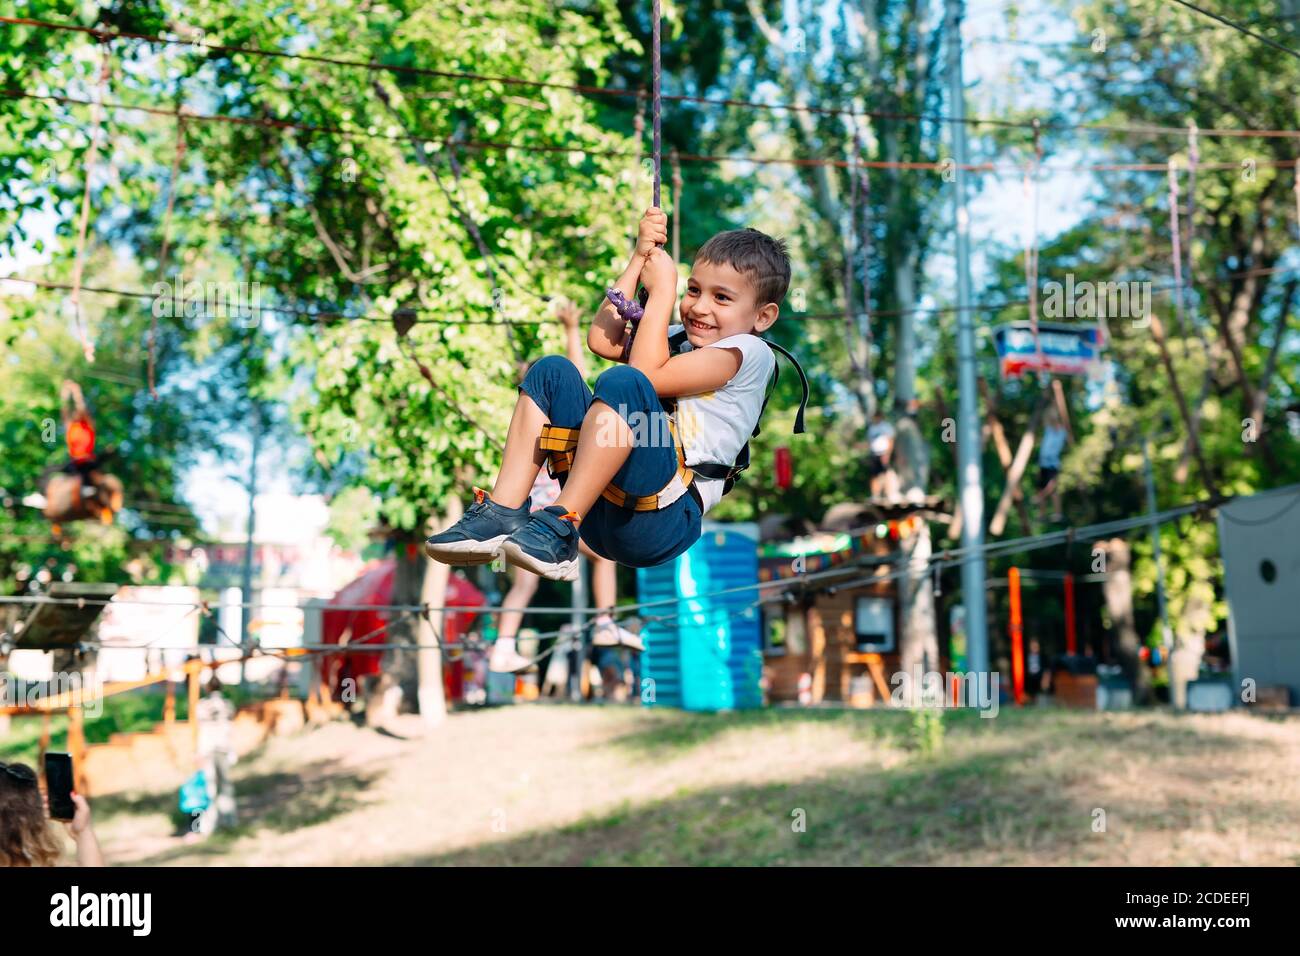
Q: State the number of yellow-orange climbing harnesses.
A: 1